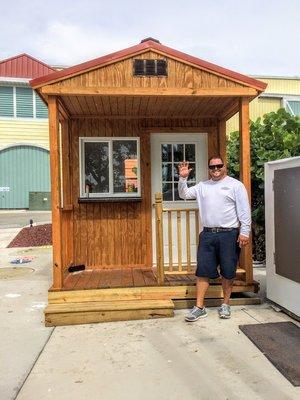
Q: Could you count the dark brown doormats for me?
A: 1